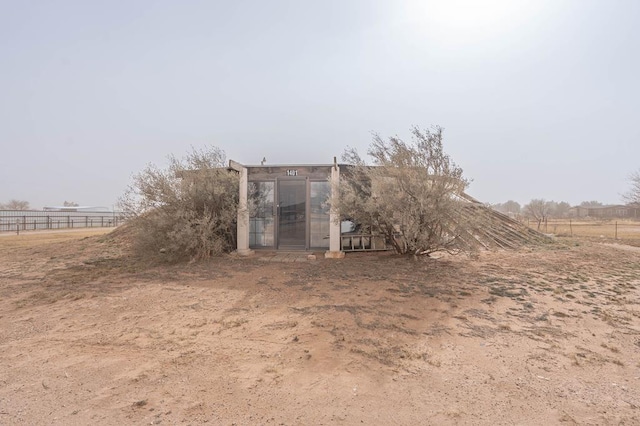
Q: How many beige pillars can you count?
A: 2